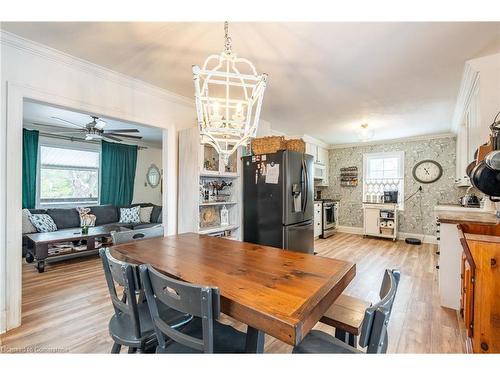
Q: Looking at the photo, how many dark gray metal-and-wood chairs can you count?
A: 4